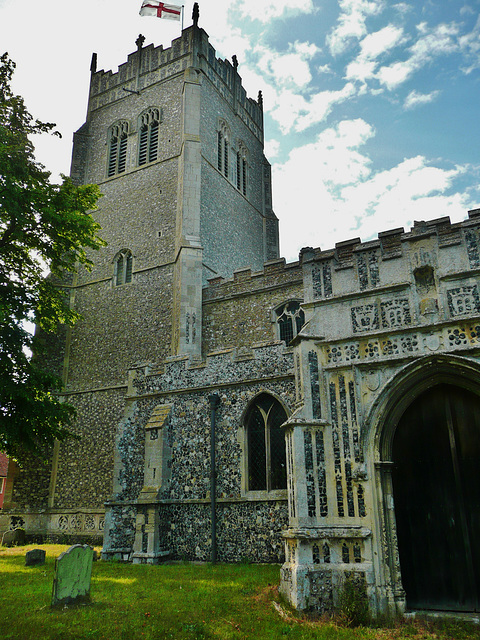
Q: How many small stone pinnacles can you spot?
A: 5